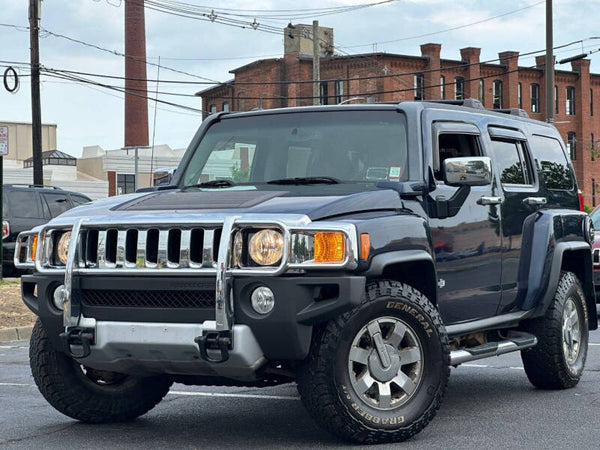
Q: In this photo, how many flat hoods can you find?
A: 1